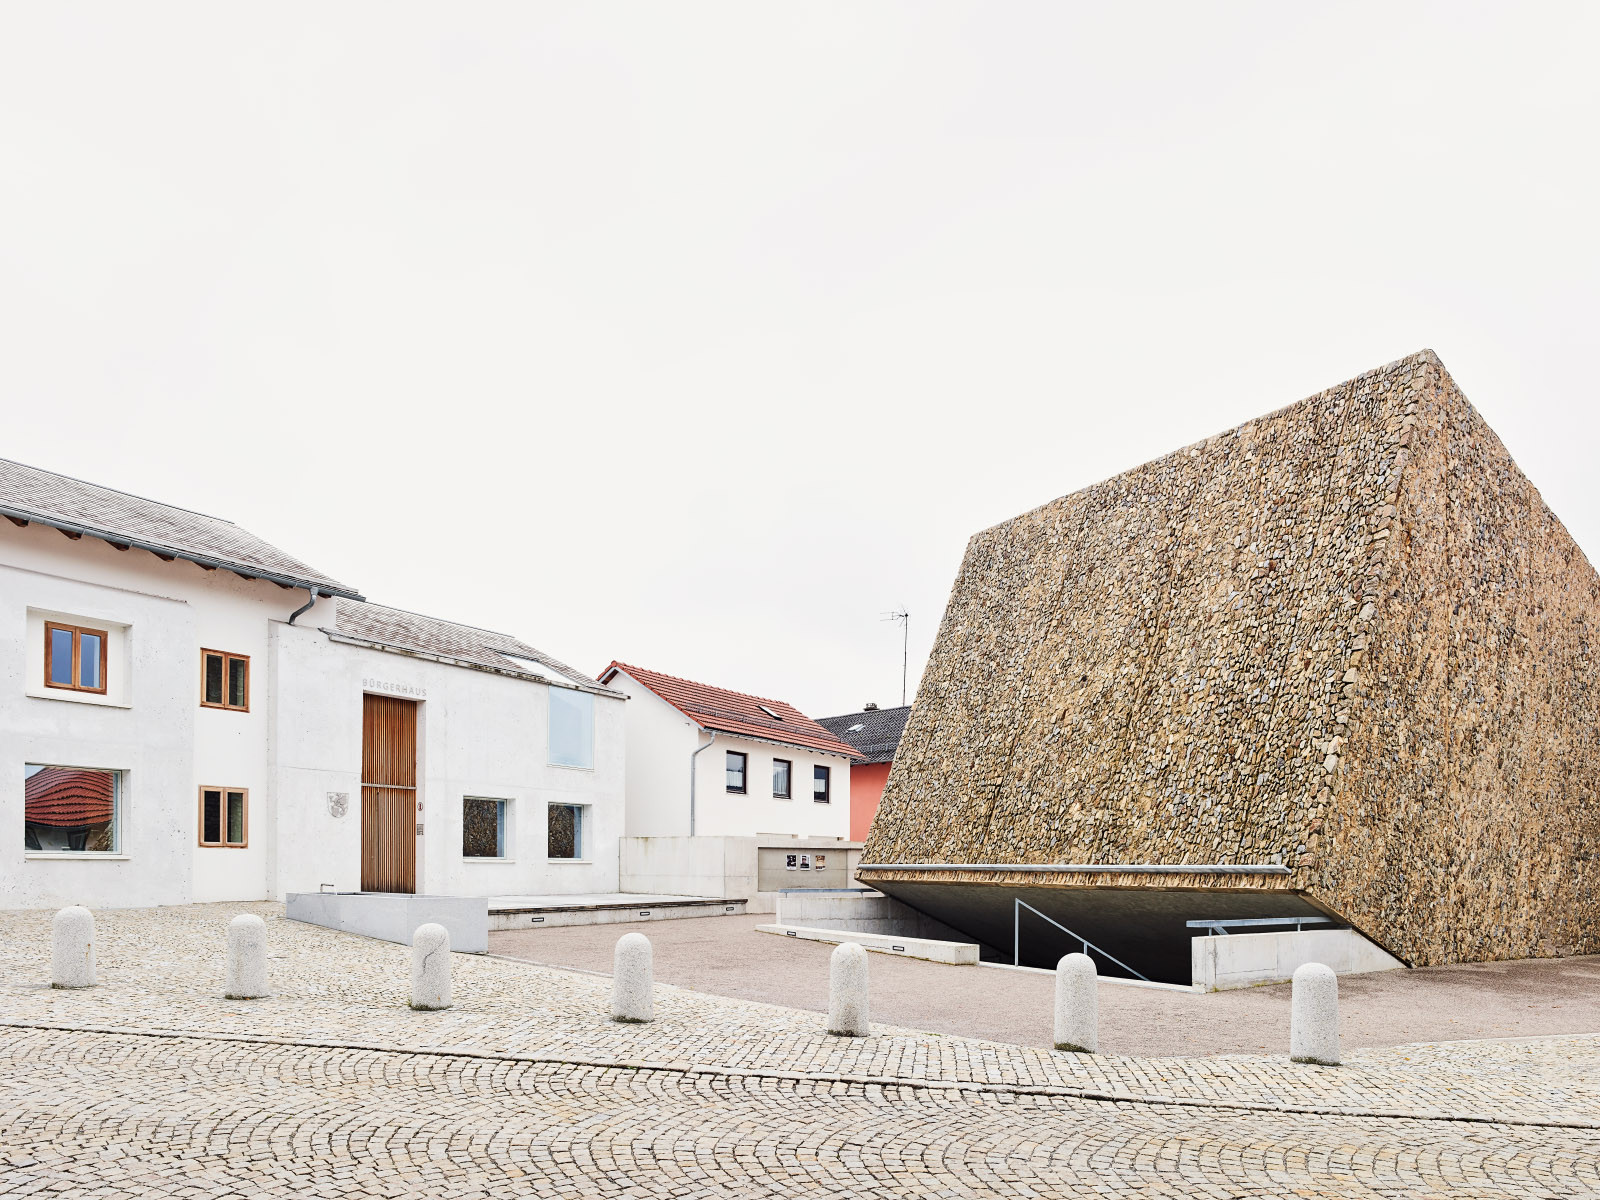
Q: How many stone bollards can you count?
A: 7